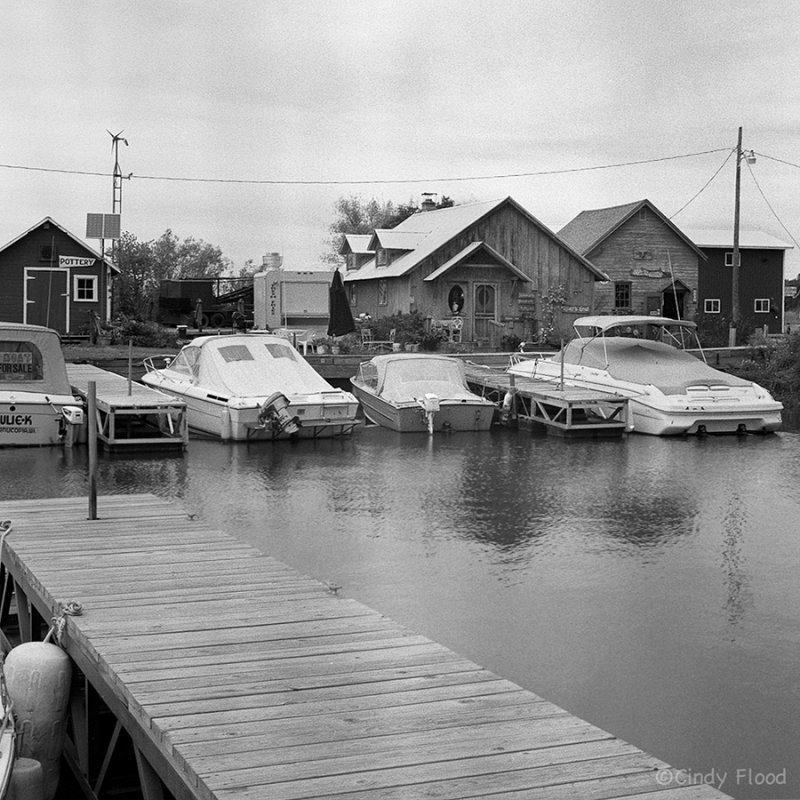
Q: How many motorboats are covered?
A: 4